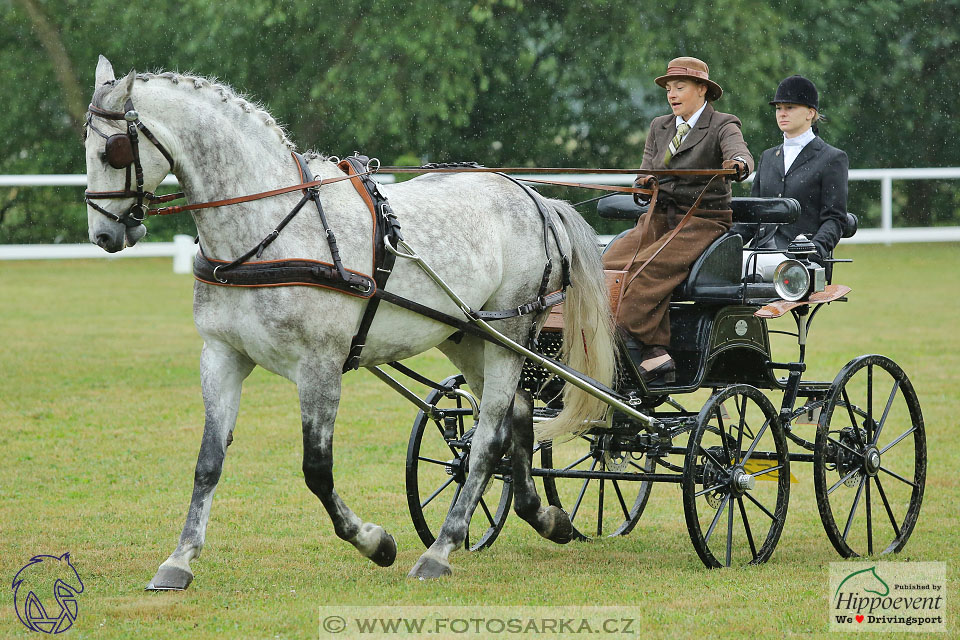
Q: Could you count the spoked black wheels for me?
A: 4